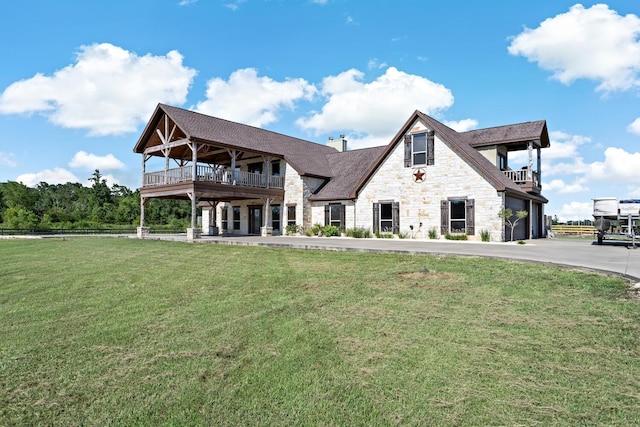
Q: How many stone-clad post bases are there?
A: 4